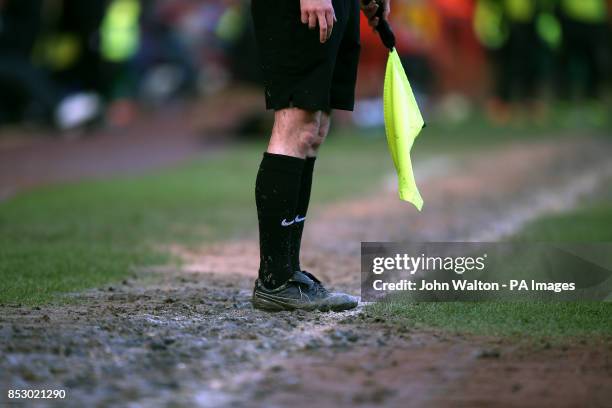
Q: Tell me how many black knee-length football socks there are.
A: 2